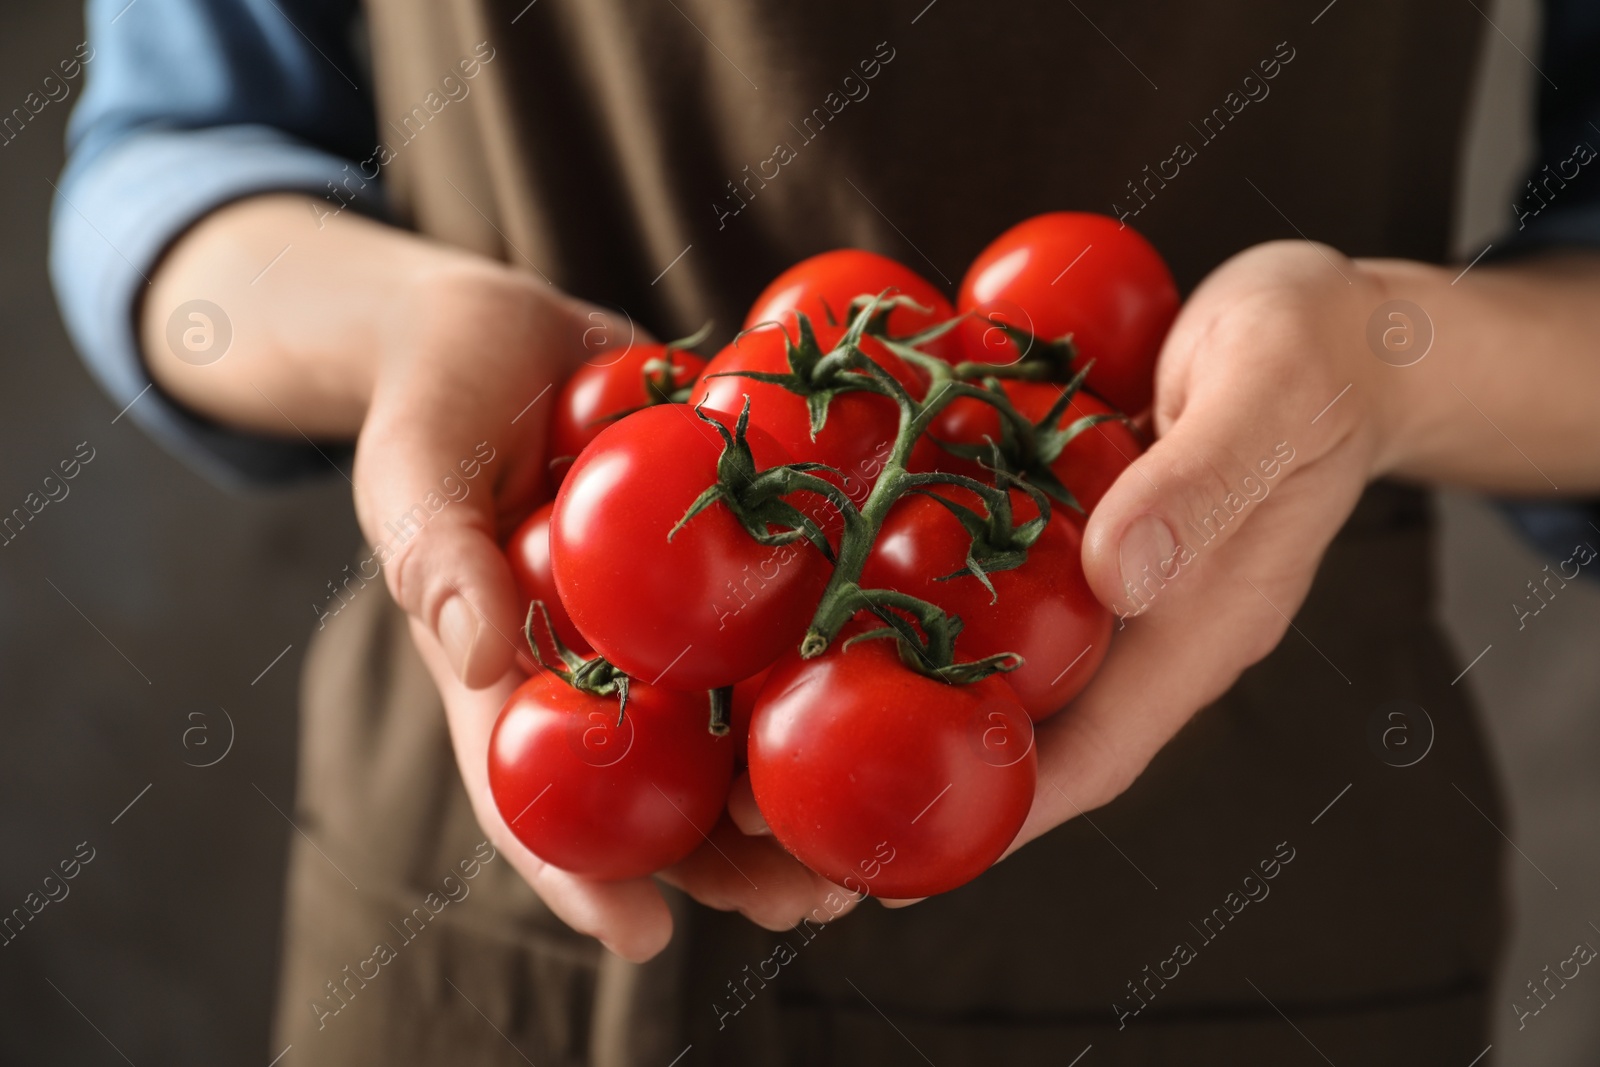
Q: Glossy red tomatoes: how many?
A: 10